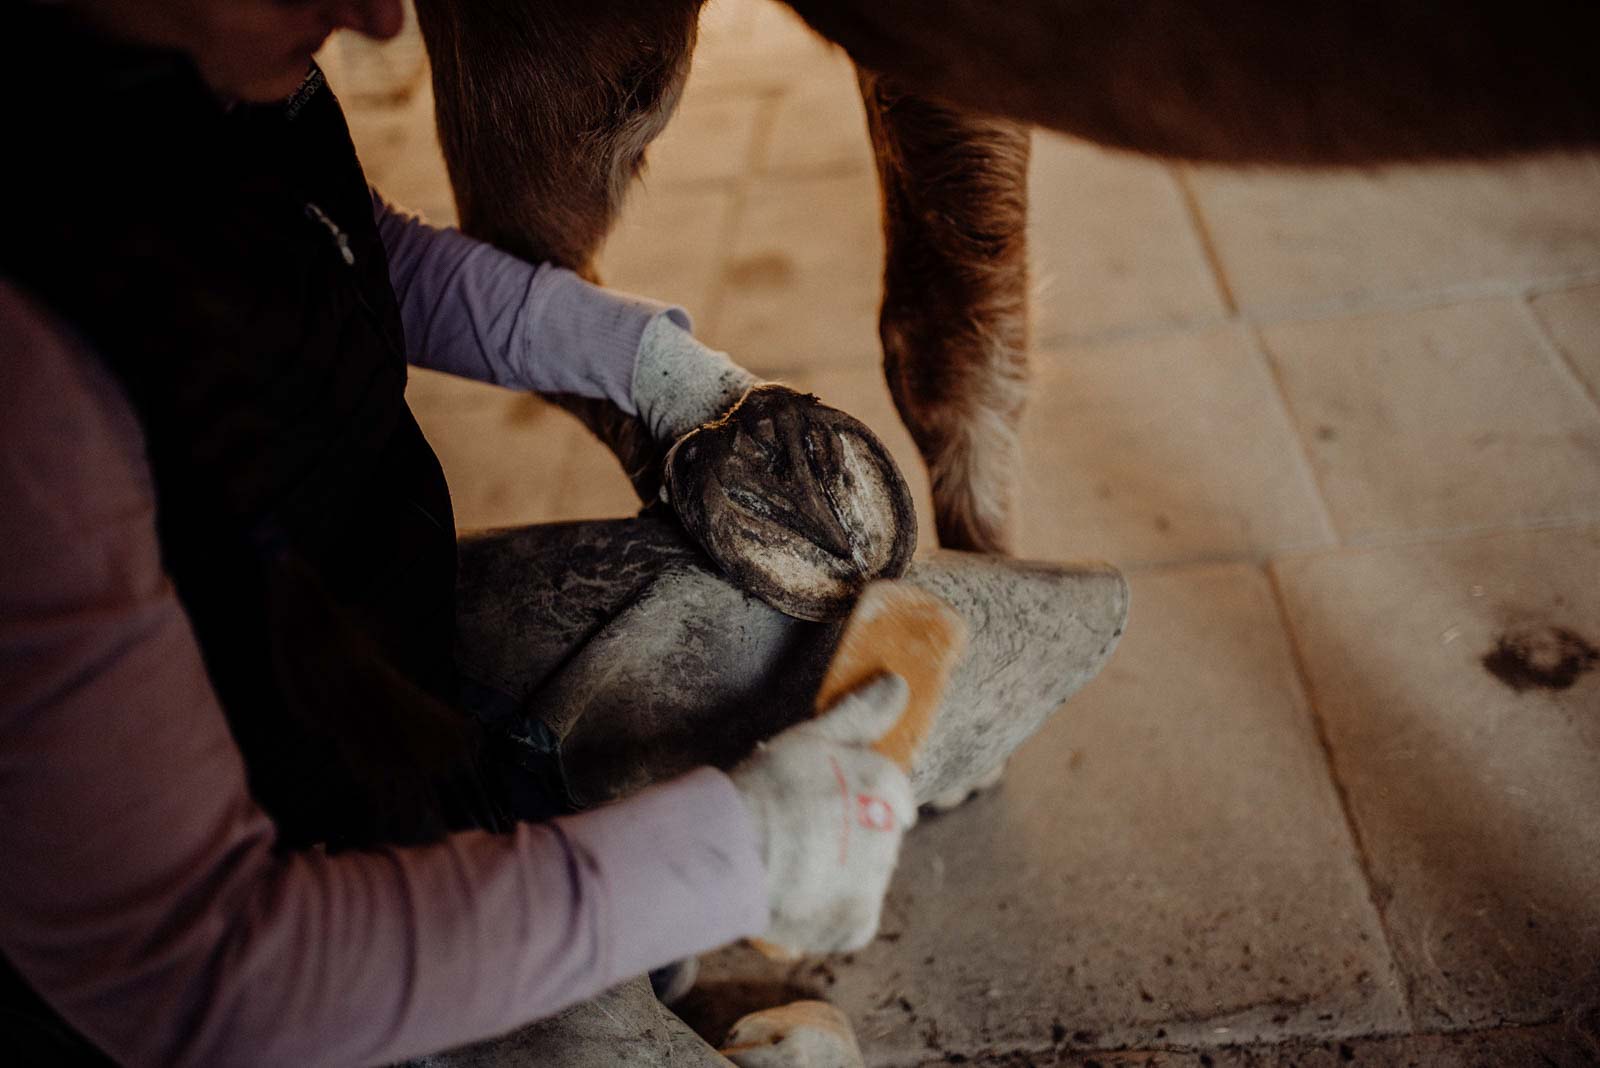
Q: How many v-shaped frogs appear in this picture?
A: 1